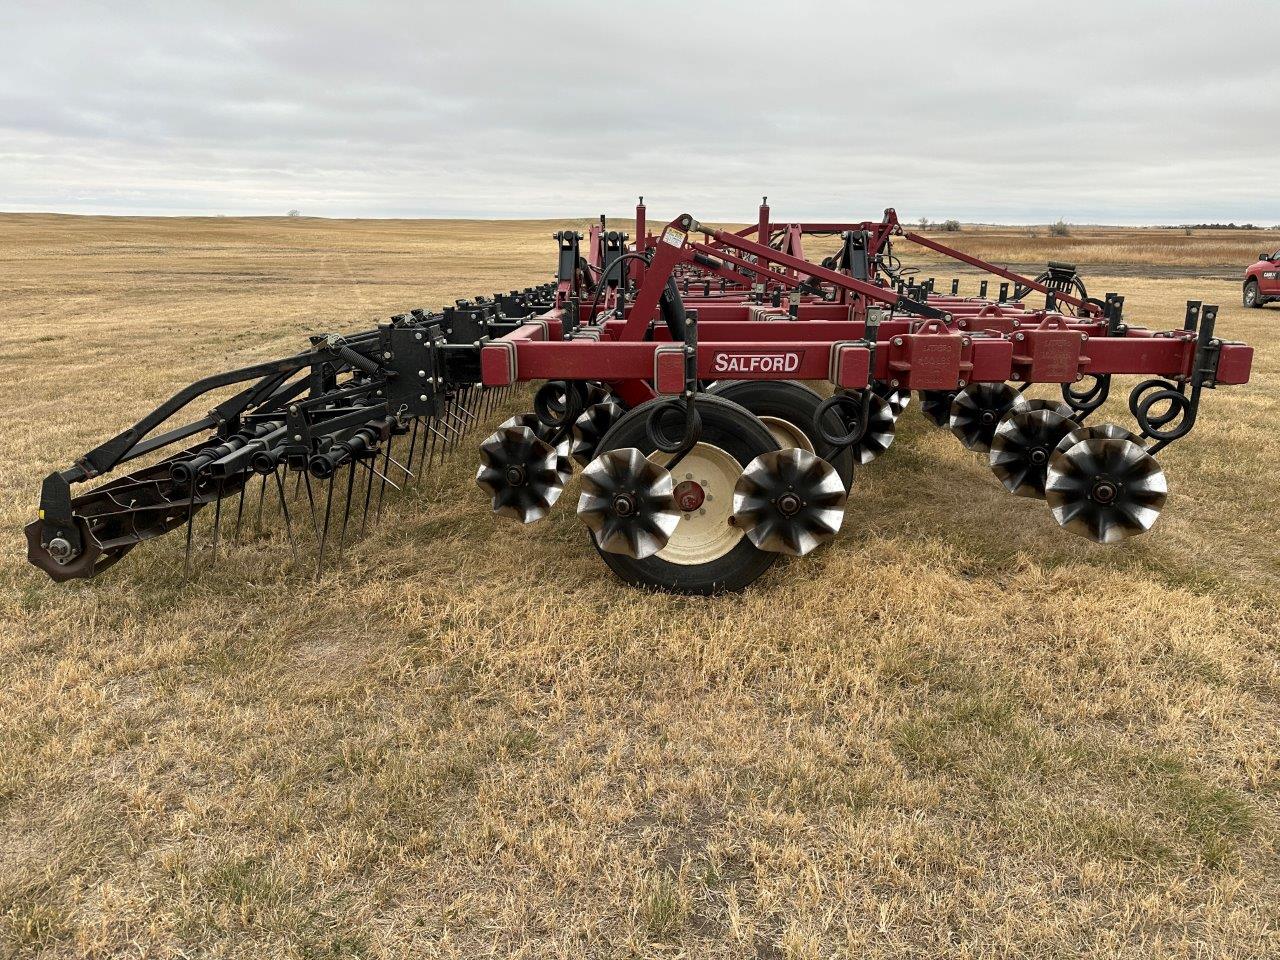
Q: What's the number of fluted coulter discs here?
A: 14